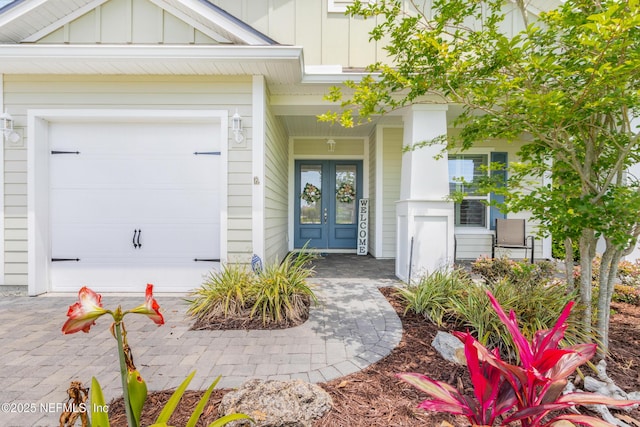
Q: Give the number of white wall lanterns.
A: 2